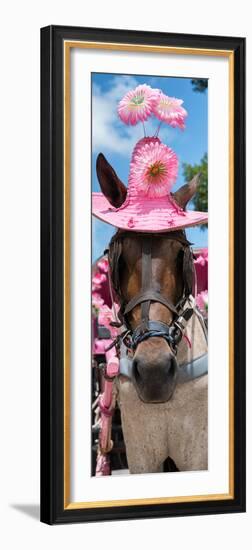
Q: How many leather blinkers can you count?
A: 2